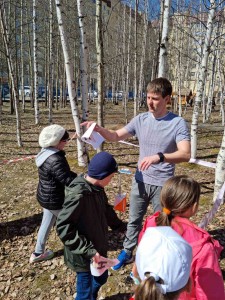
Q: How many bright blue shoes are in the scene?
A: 1